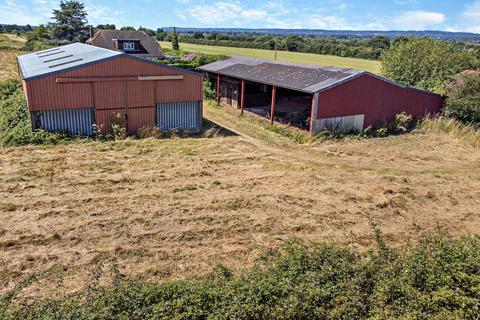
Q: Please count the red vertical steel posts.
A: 4